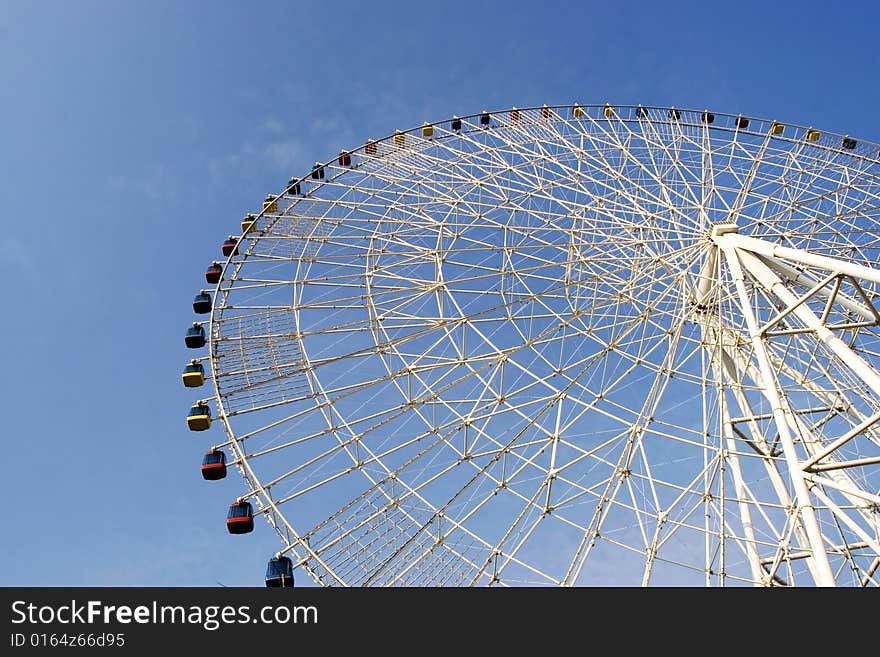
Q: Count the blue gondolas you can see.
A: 10